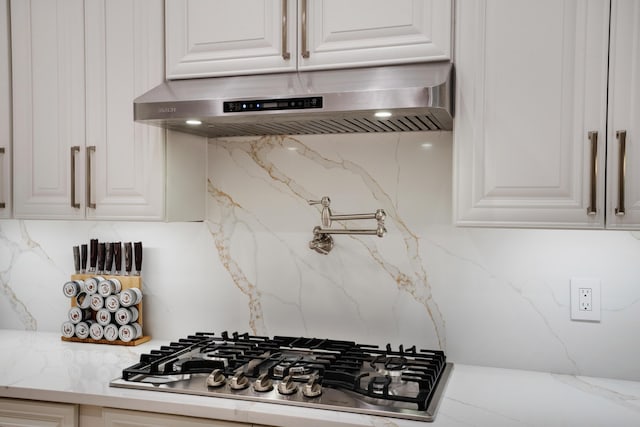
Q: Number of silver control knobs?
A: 5